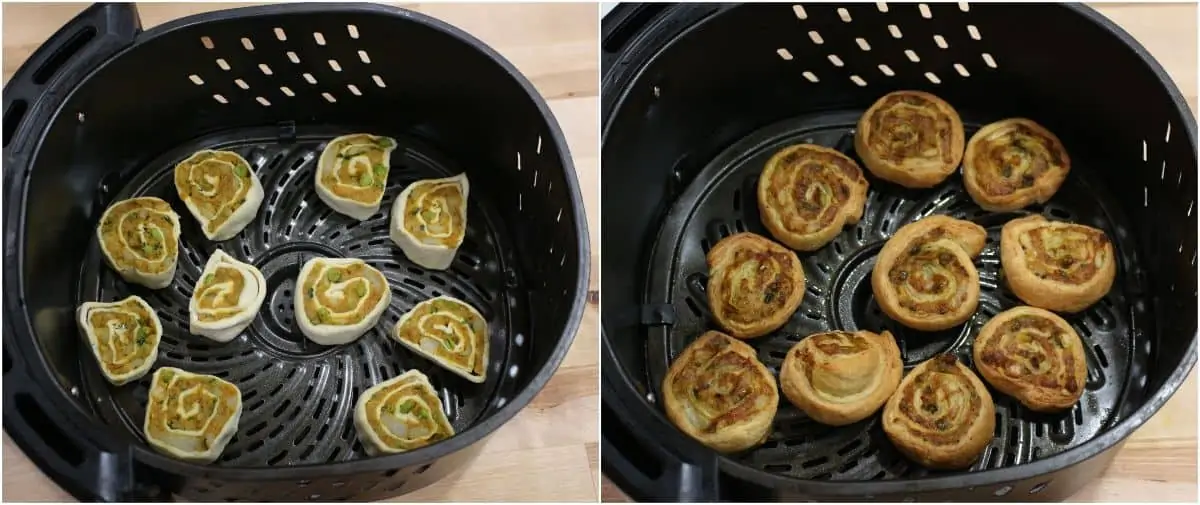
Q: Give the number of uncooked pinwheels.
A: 10